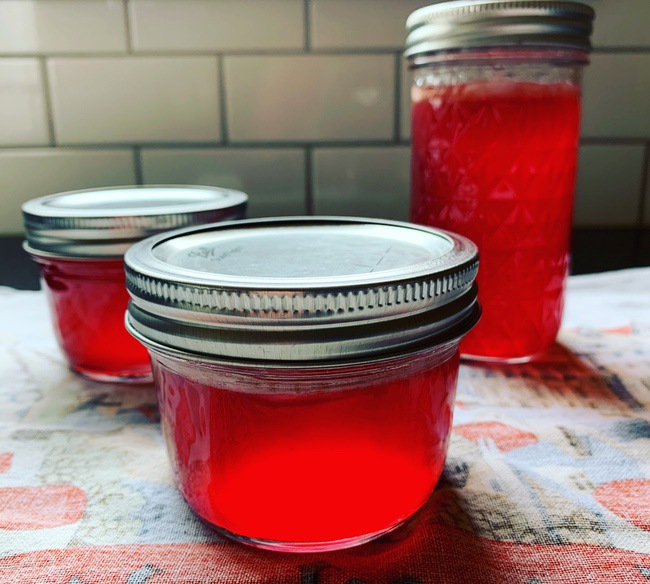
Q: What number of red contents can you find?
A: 3